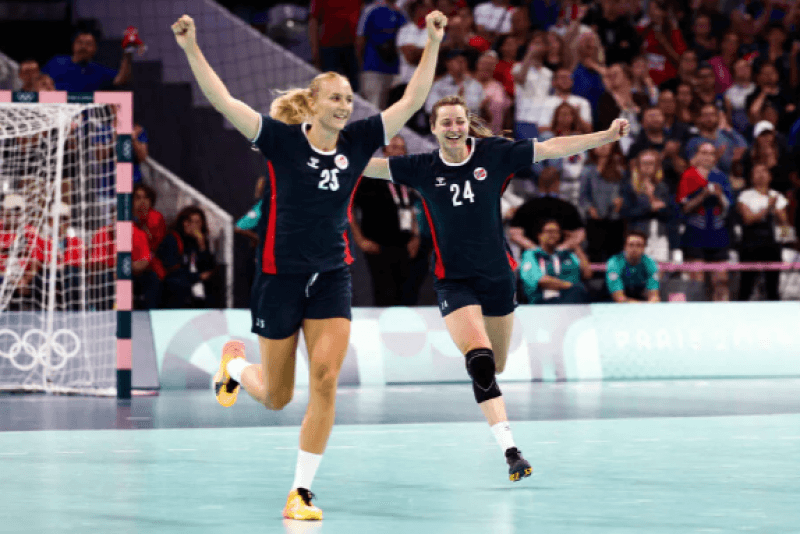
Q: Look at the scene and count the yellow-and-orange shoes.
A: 2